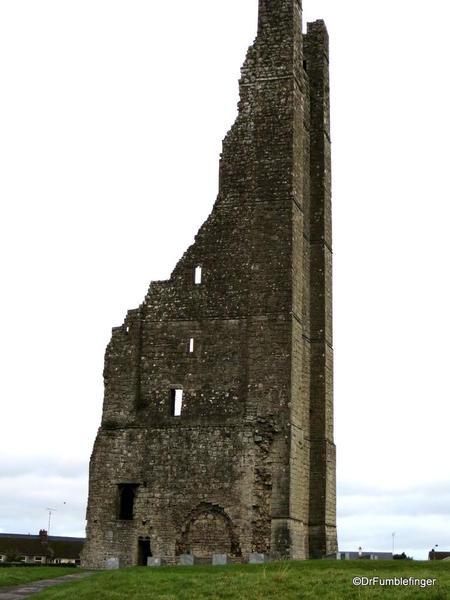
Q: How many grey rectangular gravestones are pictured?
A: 5